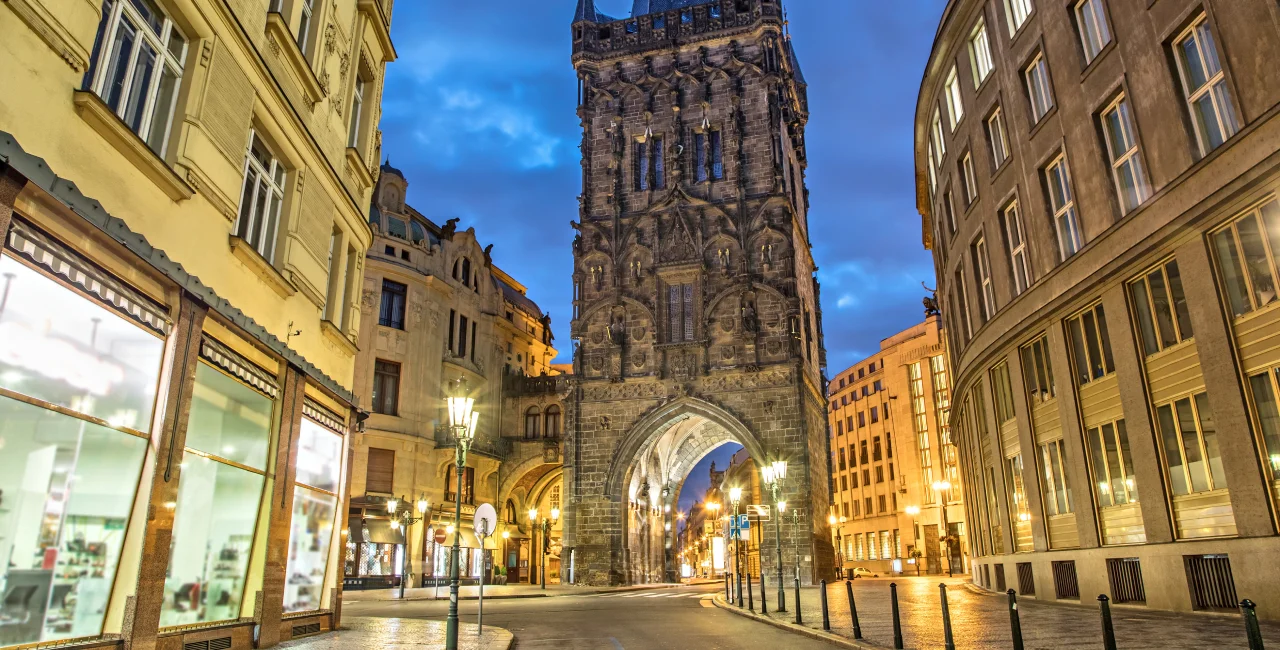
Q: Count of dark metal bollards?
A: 13